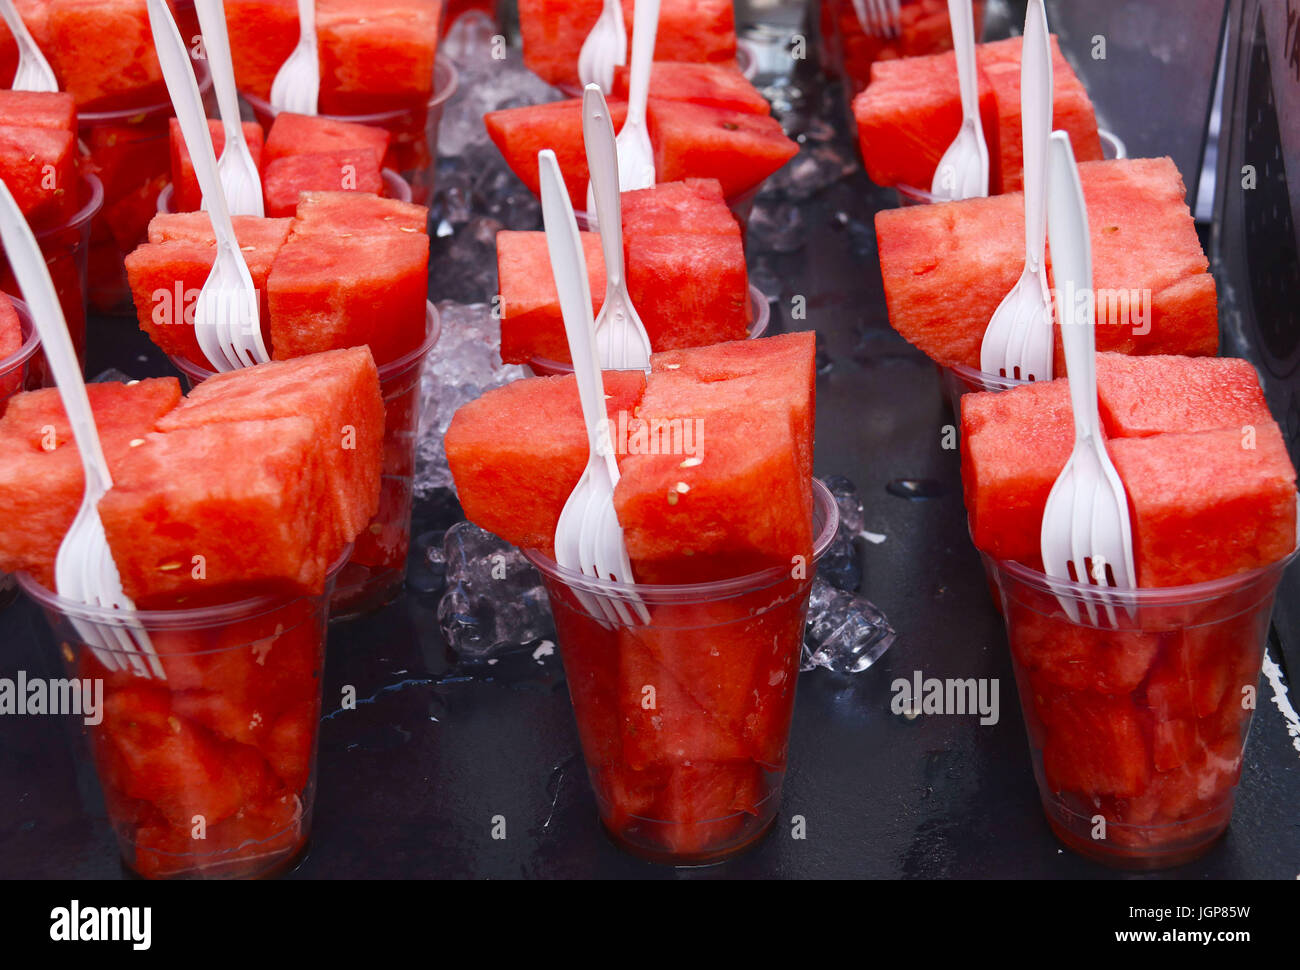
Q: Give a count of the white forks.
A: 13